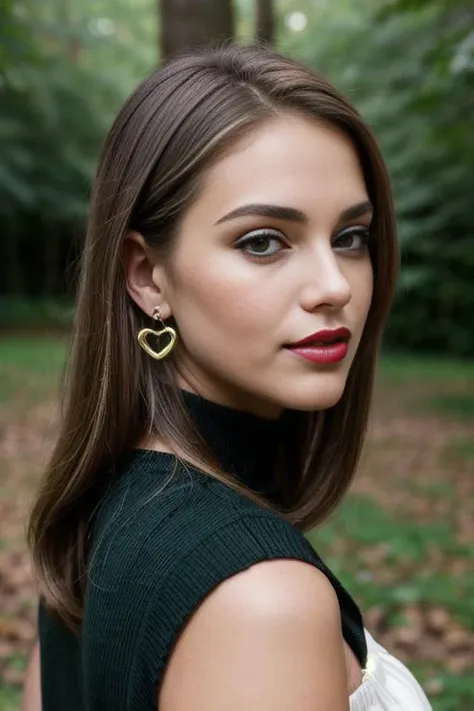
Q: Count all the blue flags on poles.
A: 0